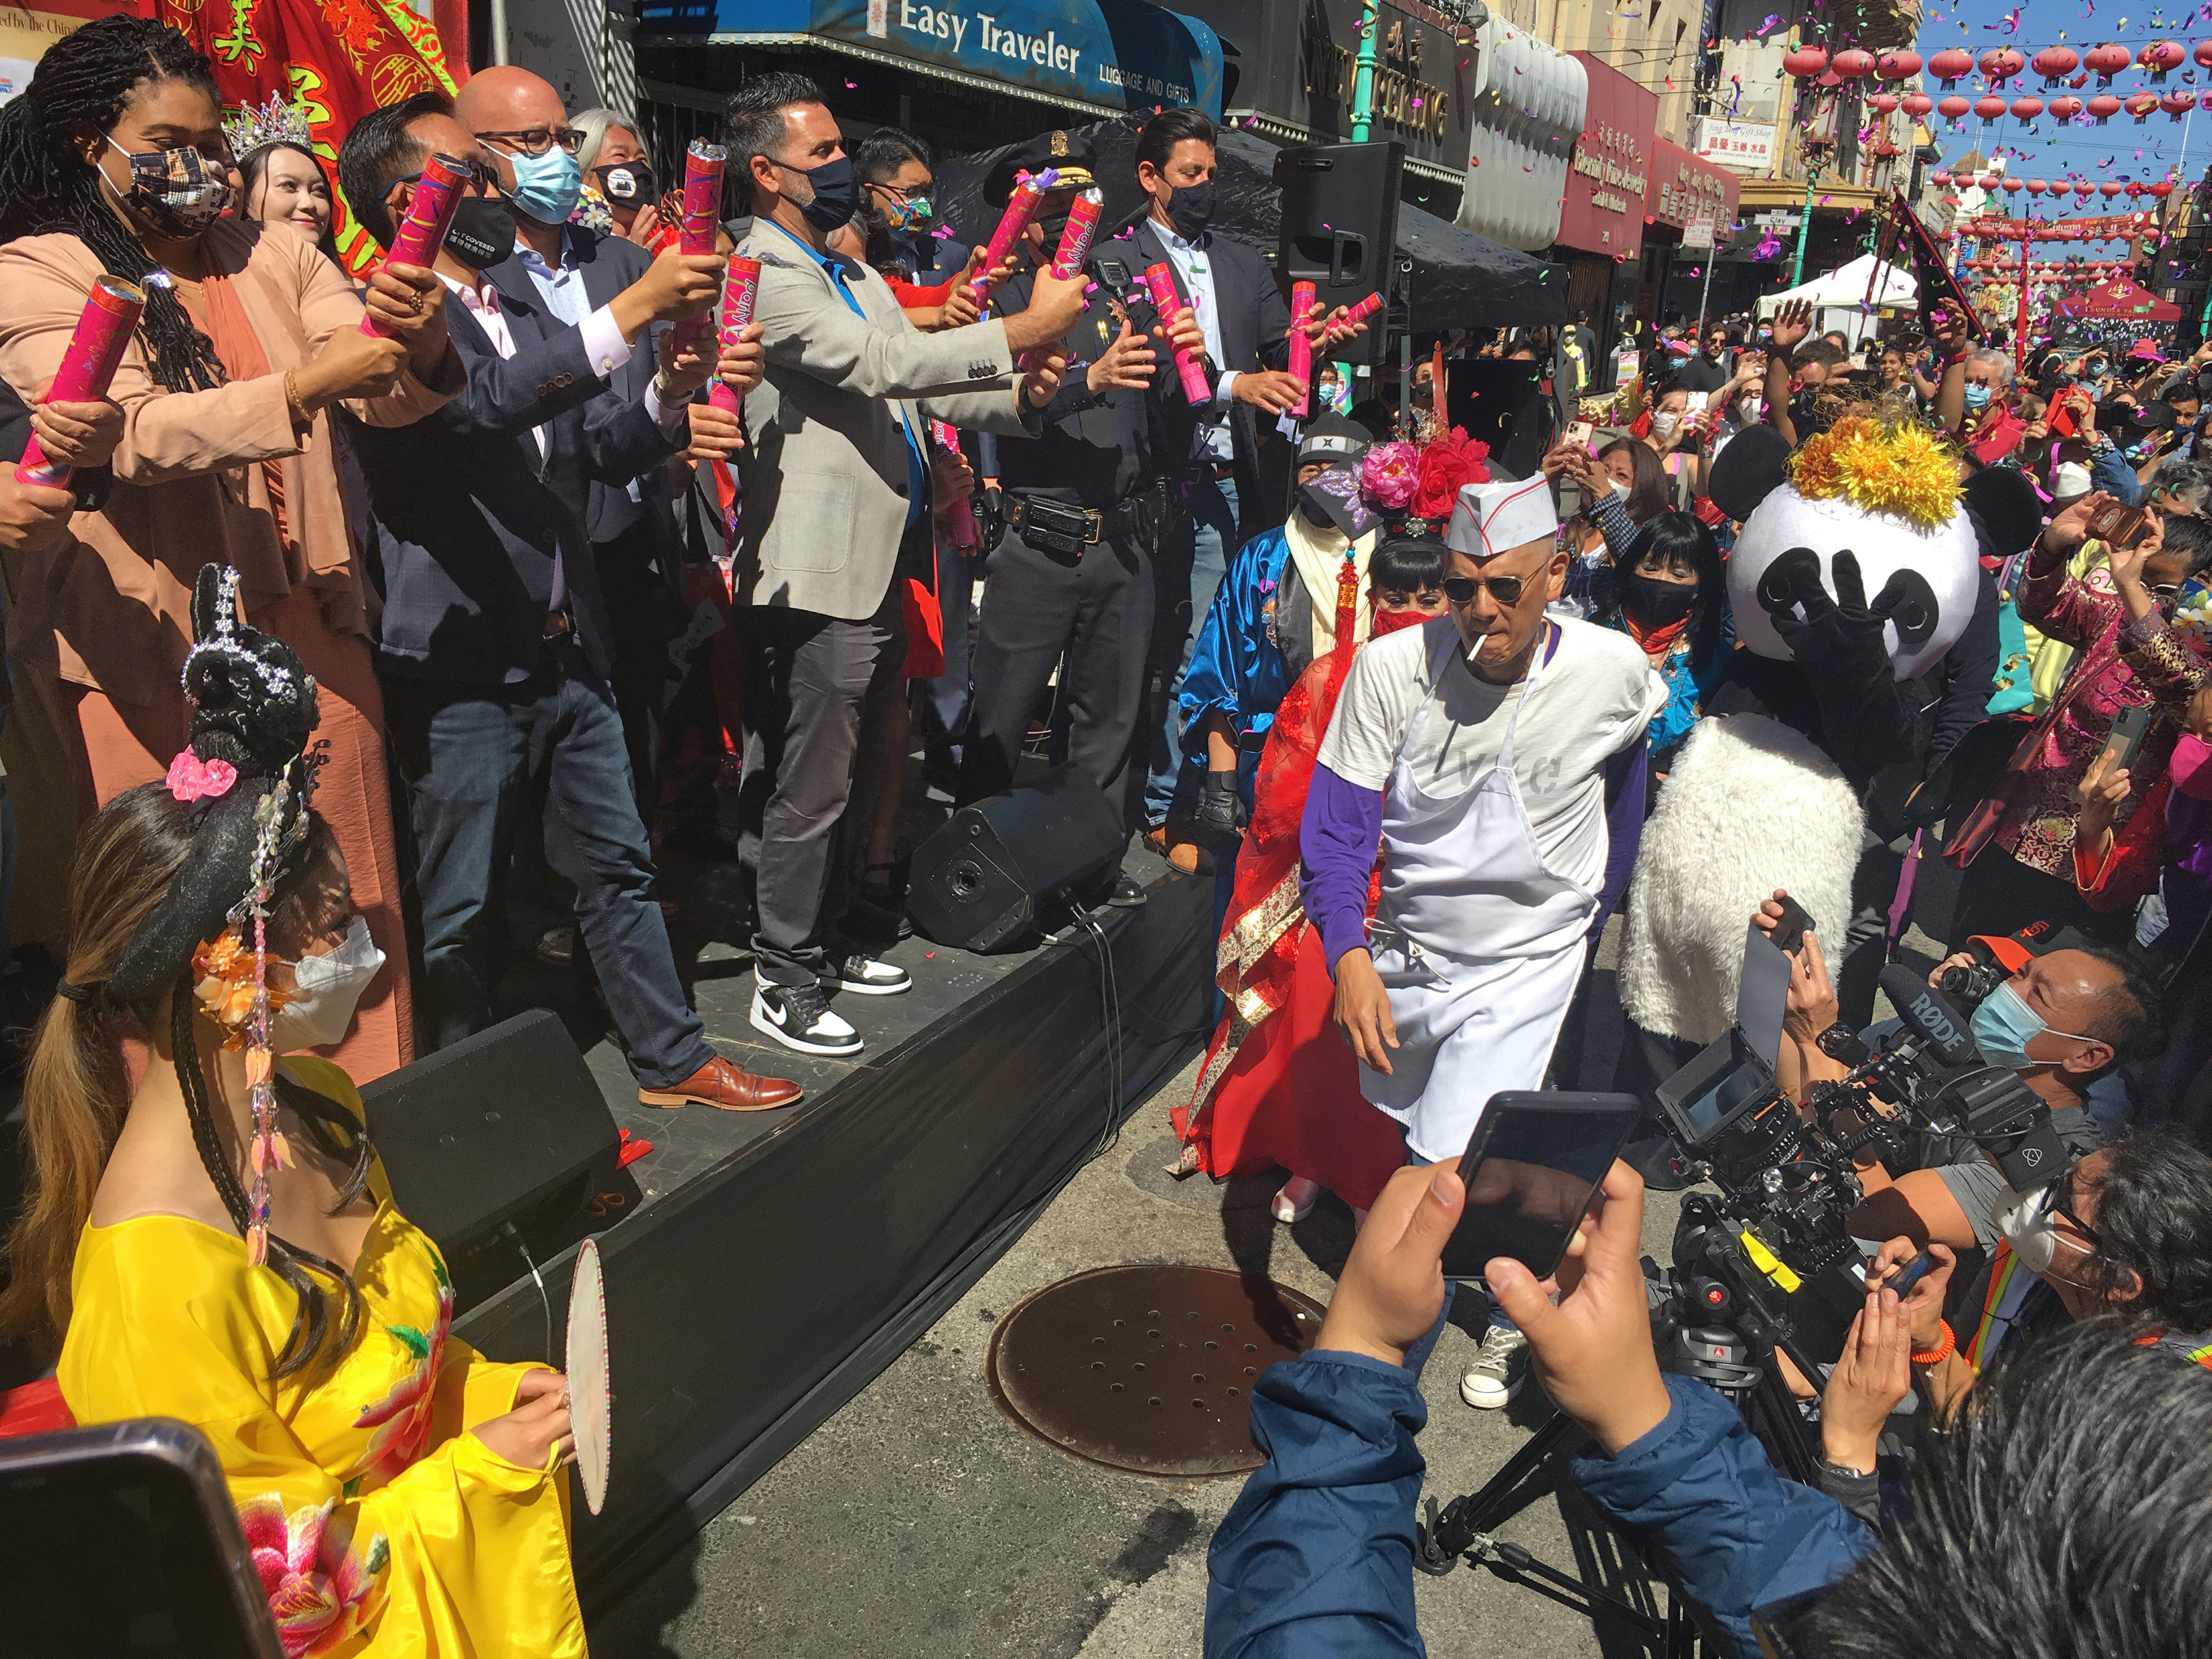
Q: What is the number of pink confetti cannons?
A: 10